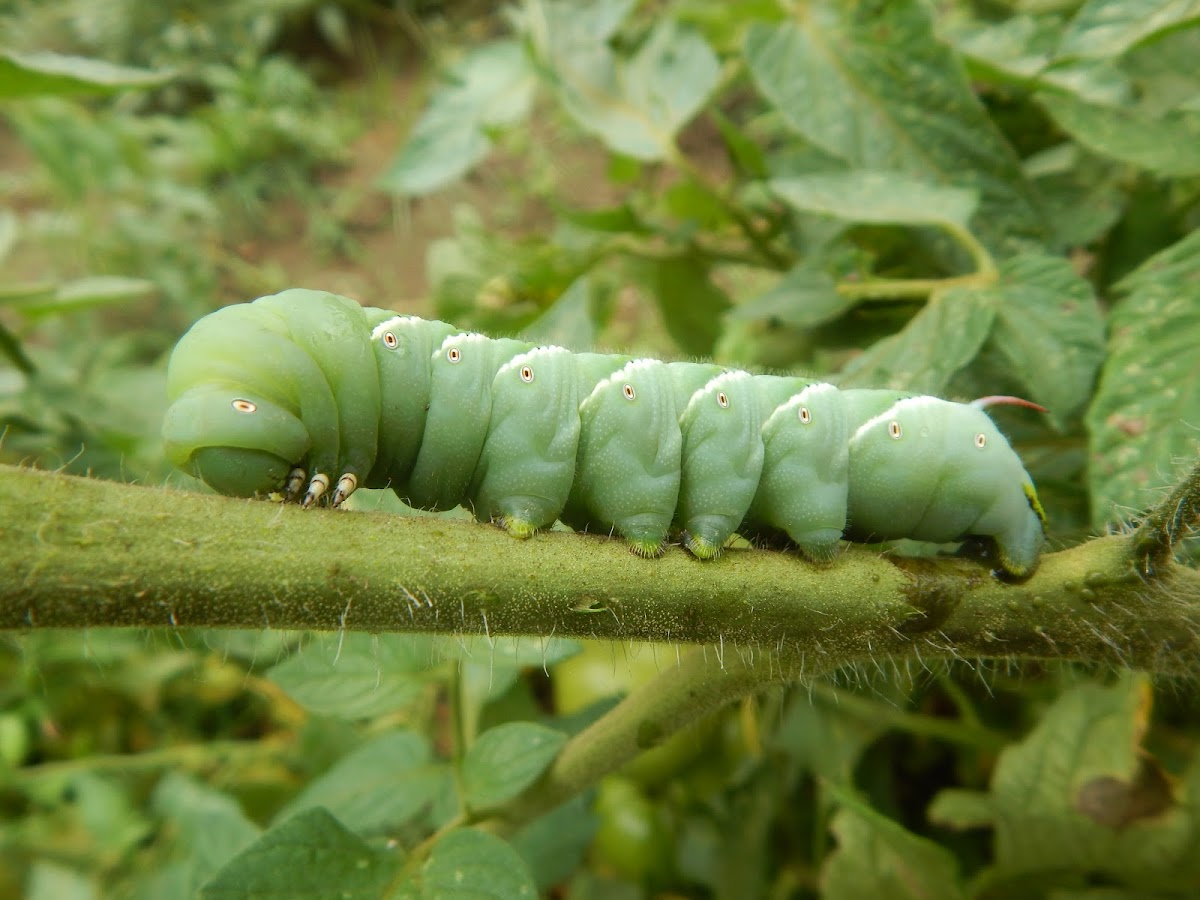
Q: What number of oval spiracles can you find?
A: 9